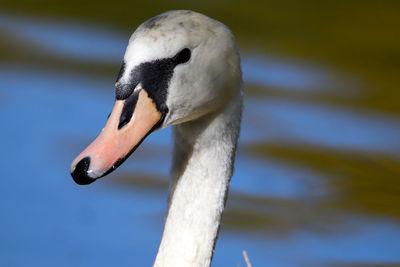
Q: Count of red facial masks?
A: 0